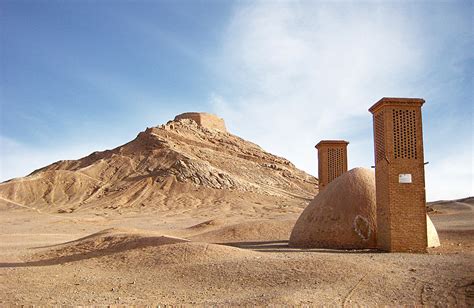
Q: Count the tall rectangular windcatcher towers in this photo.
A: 2